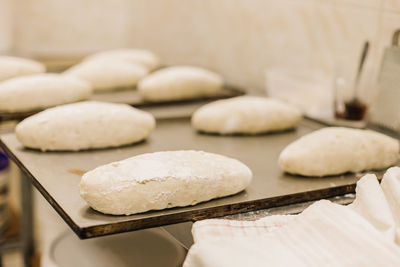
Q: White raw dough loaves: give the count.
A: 9